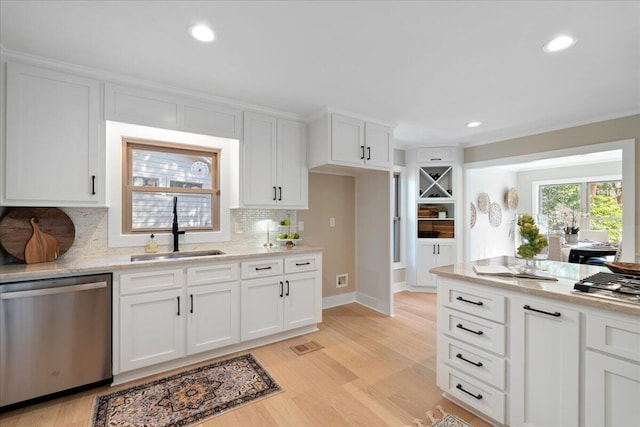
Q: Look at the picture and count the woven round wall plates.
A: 4